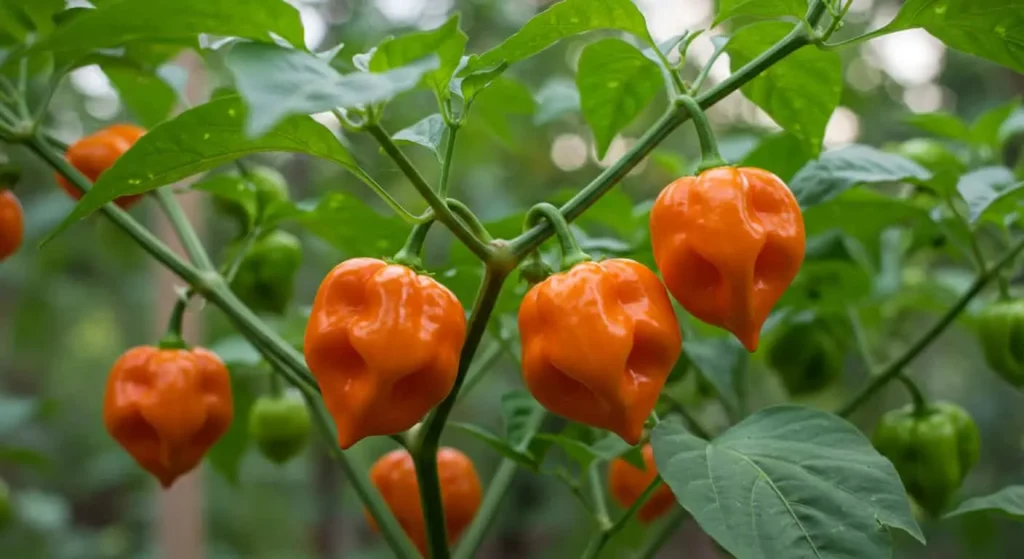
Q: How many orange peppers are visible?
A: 8